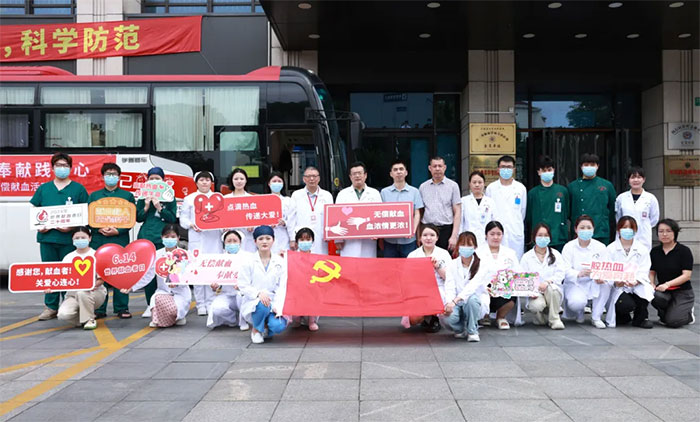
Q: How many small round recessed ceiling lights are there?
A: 11